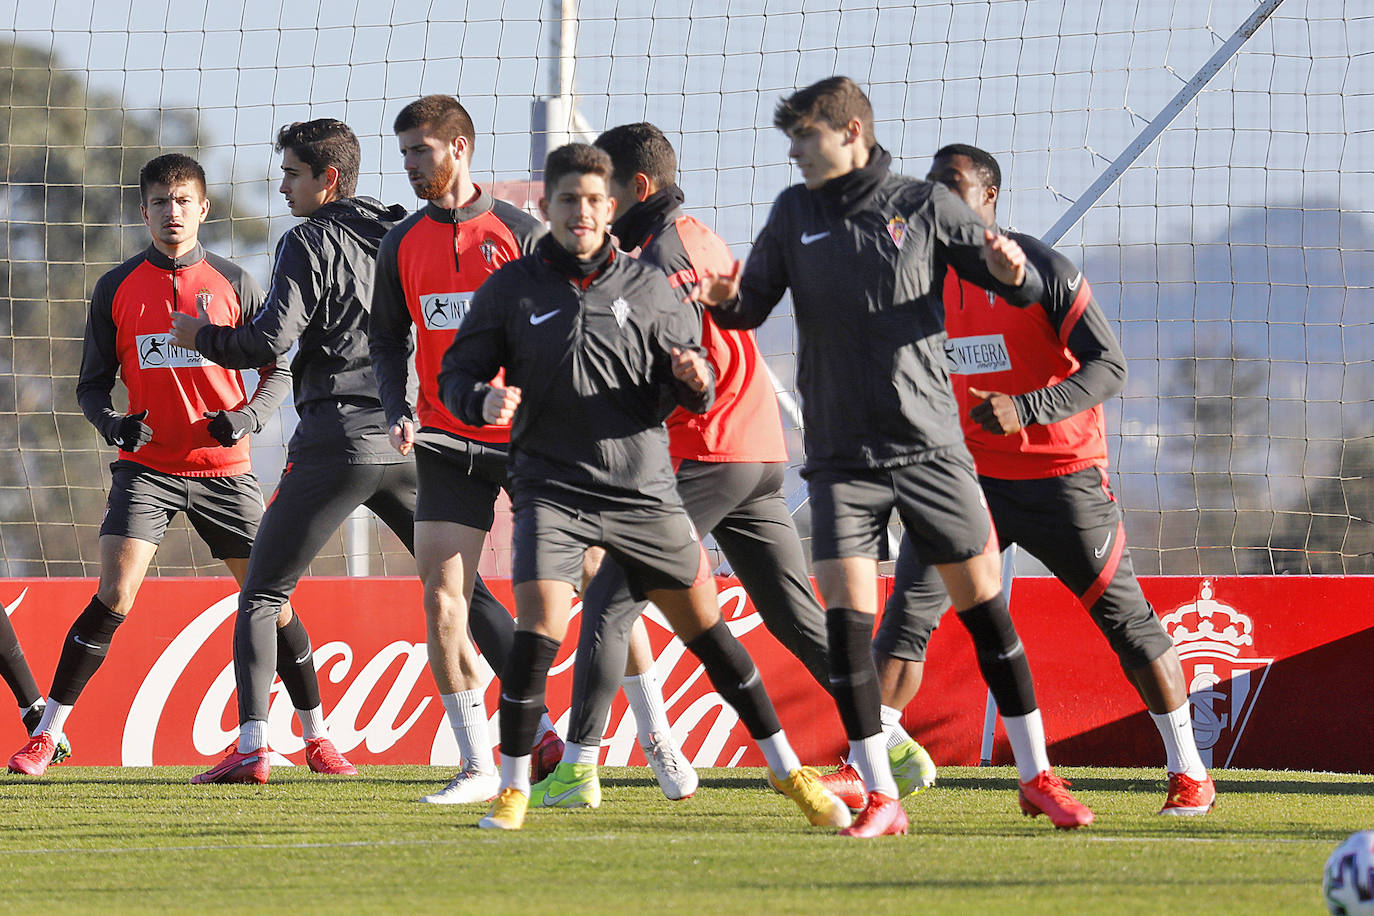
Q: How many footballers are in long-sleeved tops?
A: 7